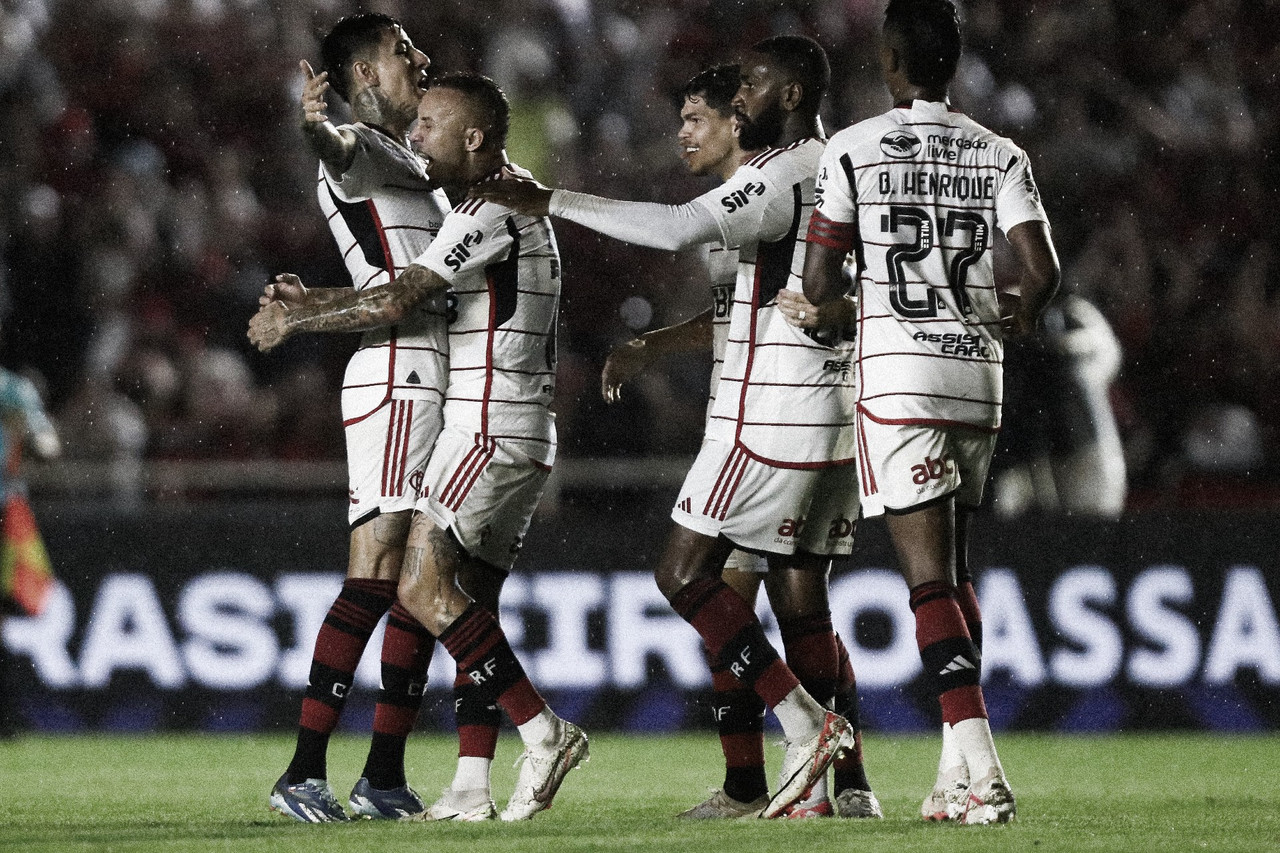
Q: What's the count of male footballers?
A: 5